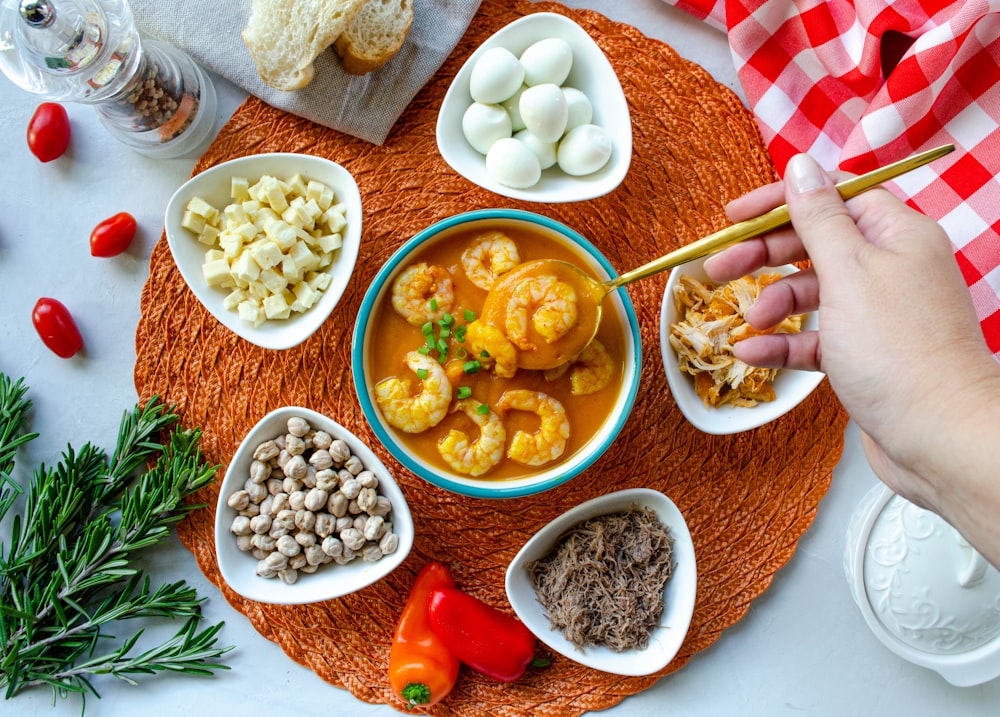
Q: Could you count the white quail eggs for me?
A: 9